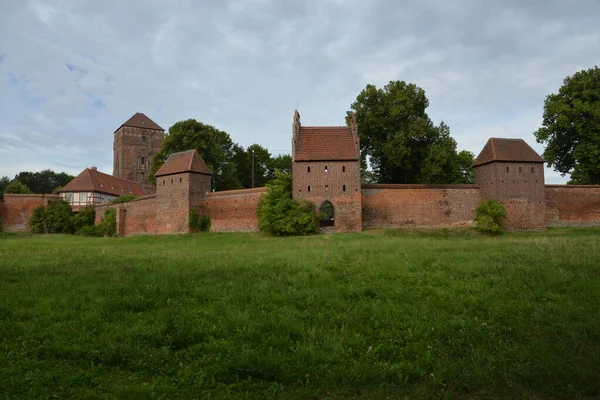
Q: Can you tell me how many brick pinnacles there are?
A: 2